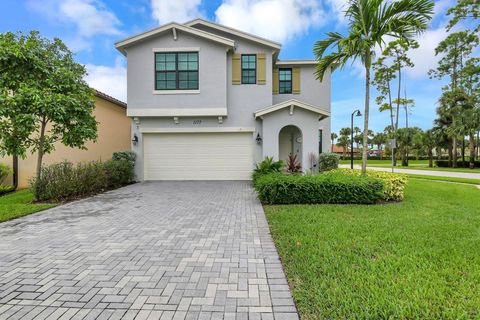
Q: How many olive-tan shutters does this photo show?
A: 4